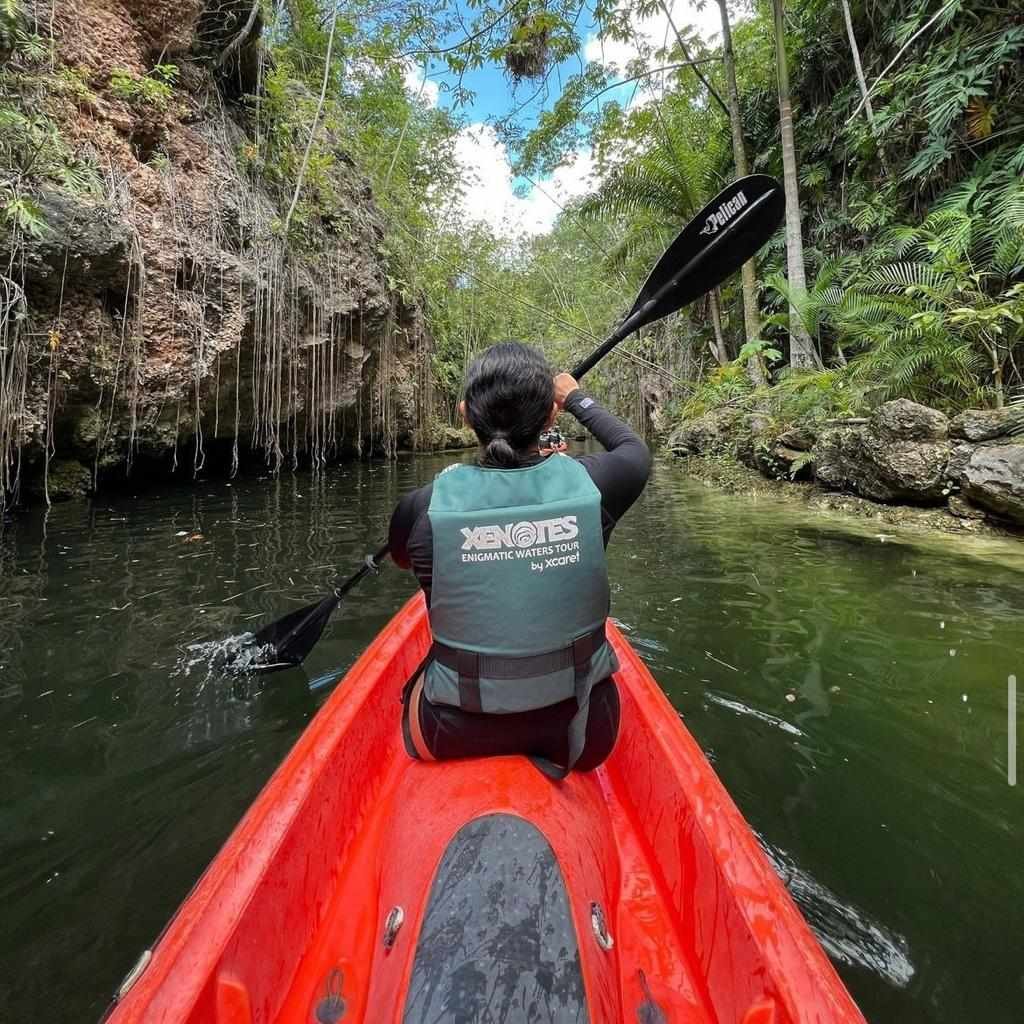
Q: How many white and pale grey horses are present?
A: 0